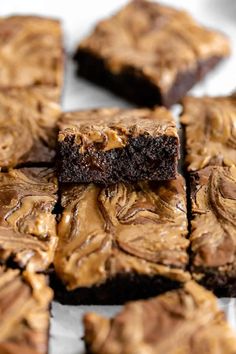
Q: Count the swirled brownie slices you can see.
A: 10